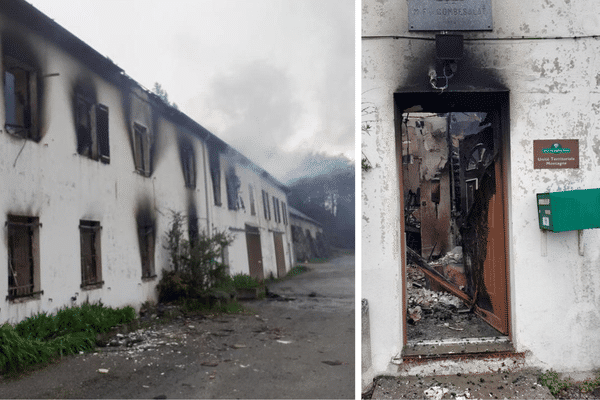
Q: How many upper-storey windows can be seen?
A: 10